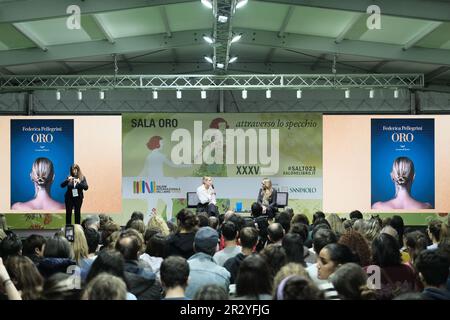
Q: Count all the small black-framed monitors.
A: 2